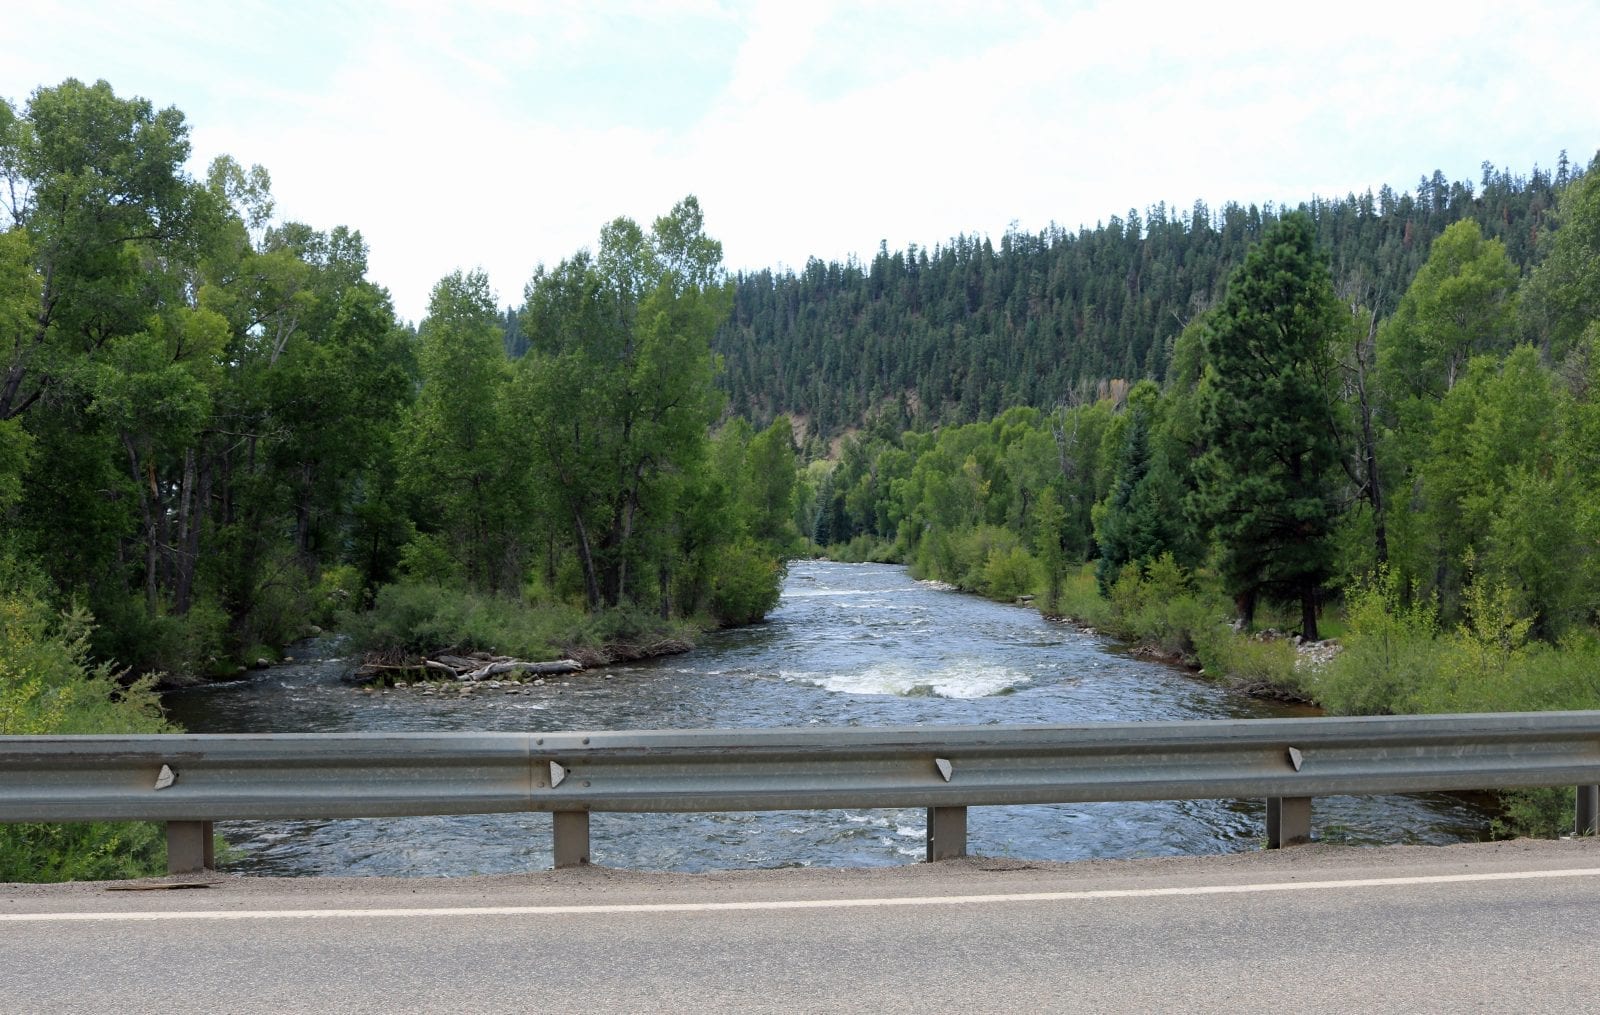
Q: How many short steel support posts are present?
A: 5